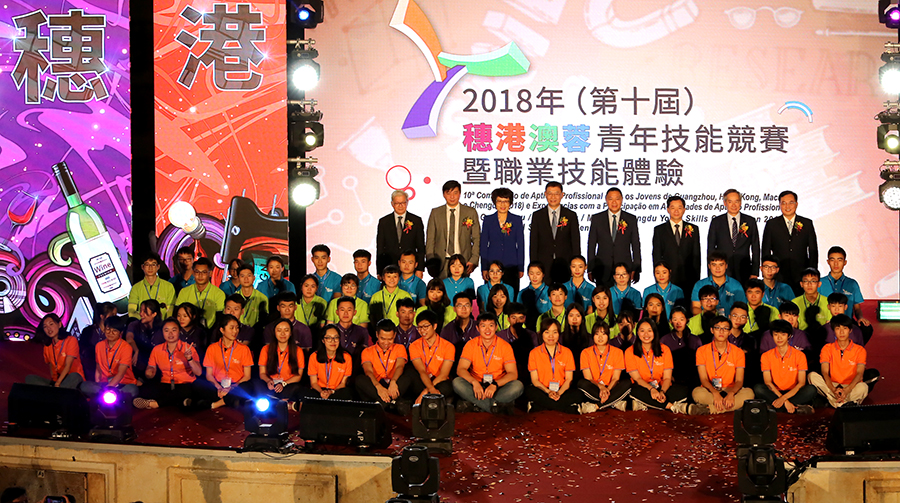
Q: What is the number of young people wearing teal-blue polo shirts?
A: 15